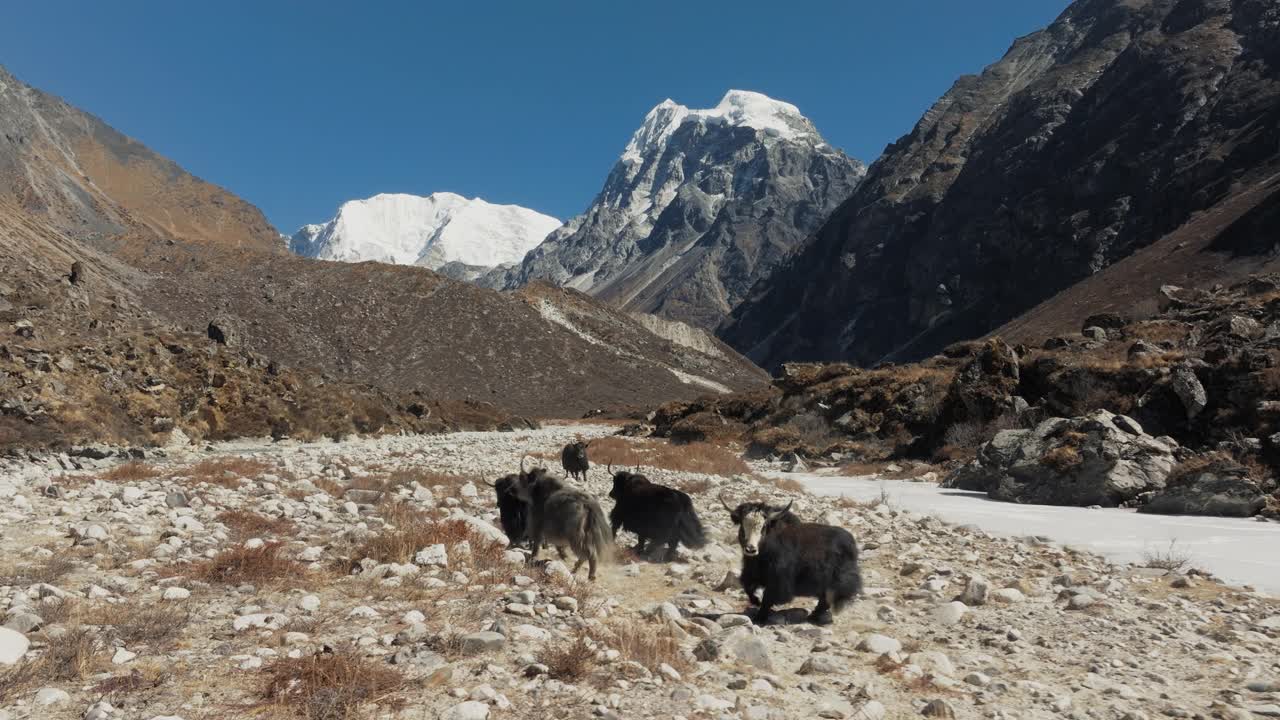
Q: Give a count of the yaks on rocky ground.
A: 5